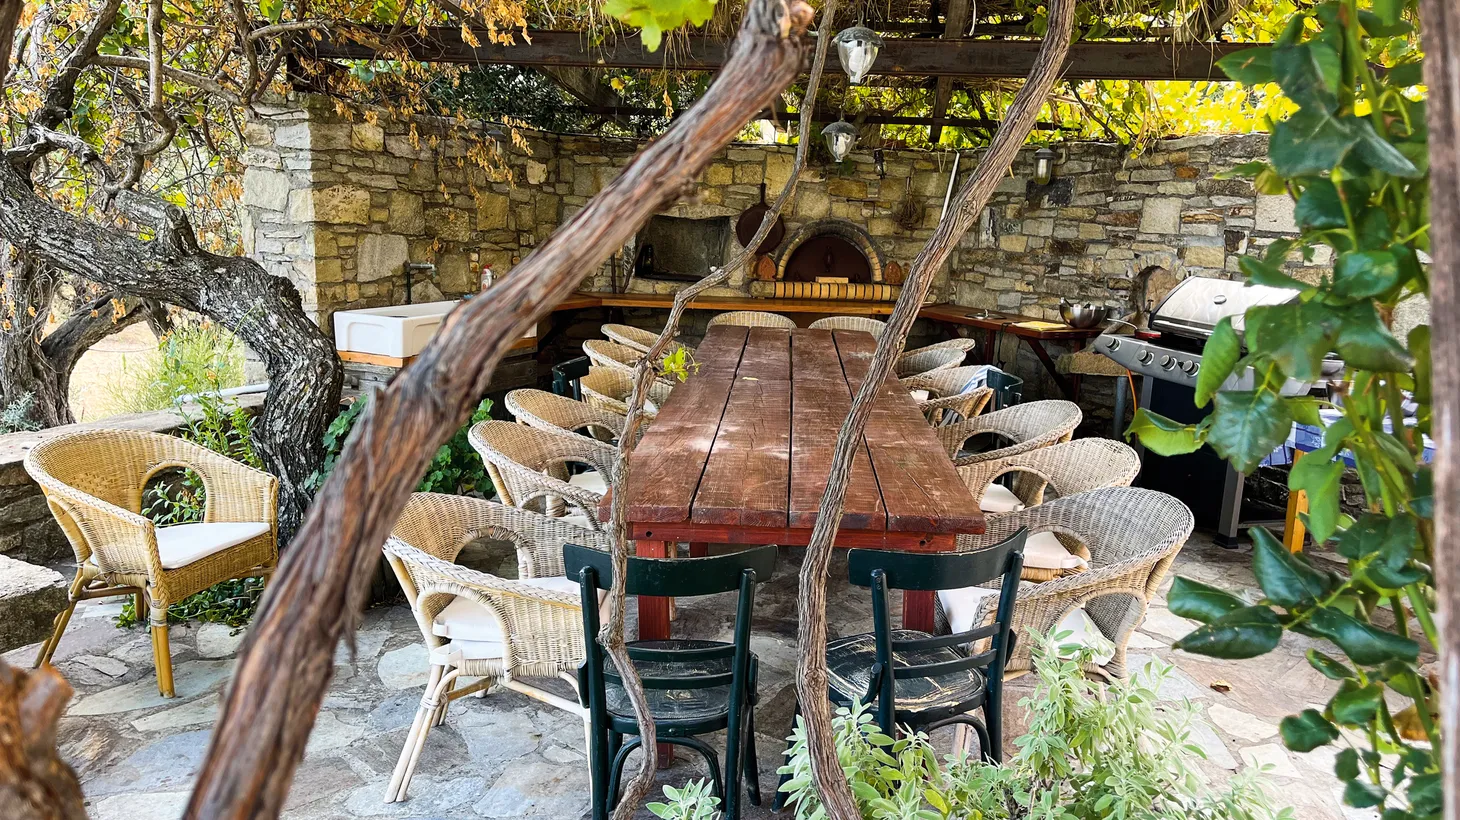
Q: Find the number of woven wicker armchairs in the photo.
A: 15